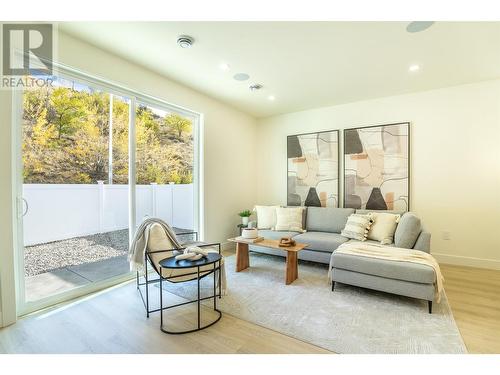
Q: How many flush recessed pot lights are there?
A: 3